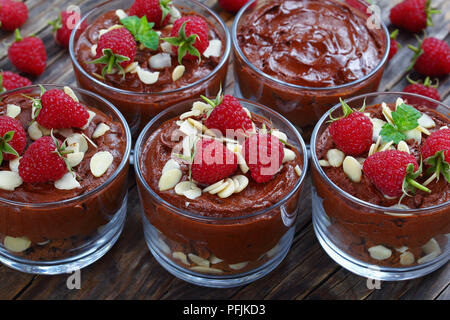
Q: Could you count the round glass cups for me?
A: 5